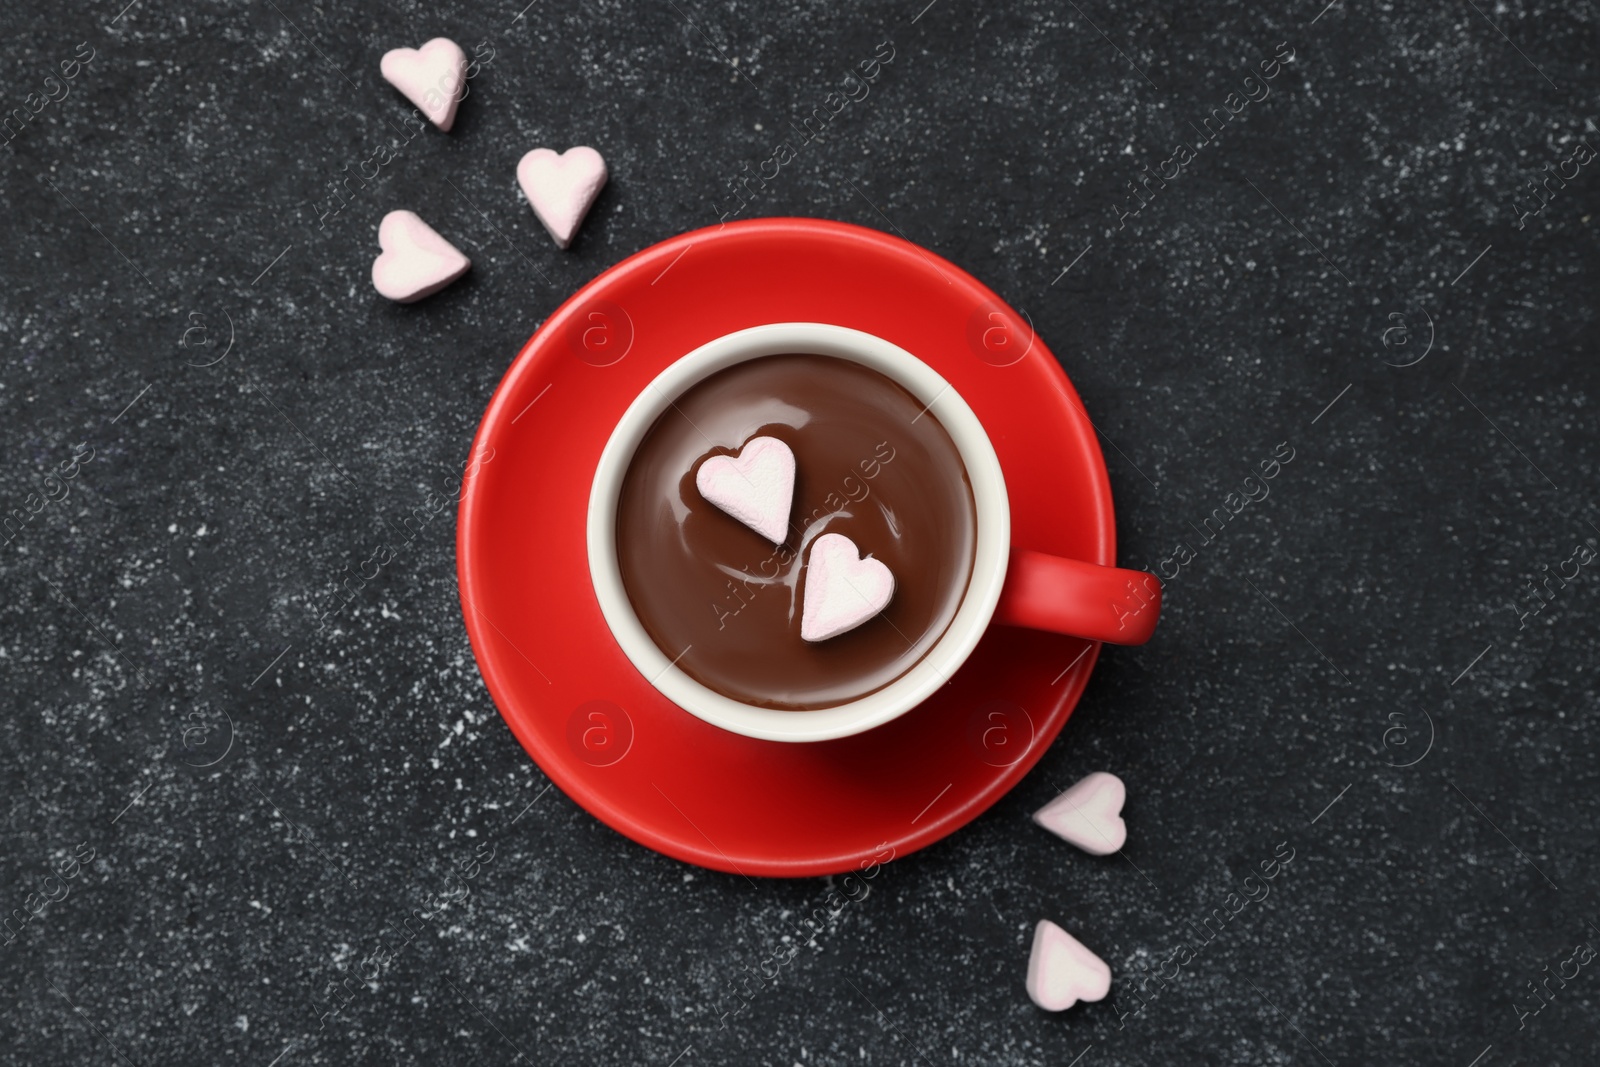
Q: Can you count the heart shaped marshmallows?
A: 7